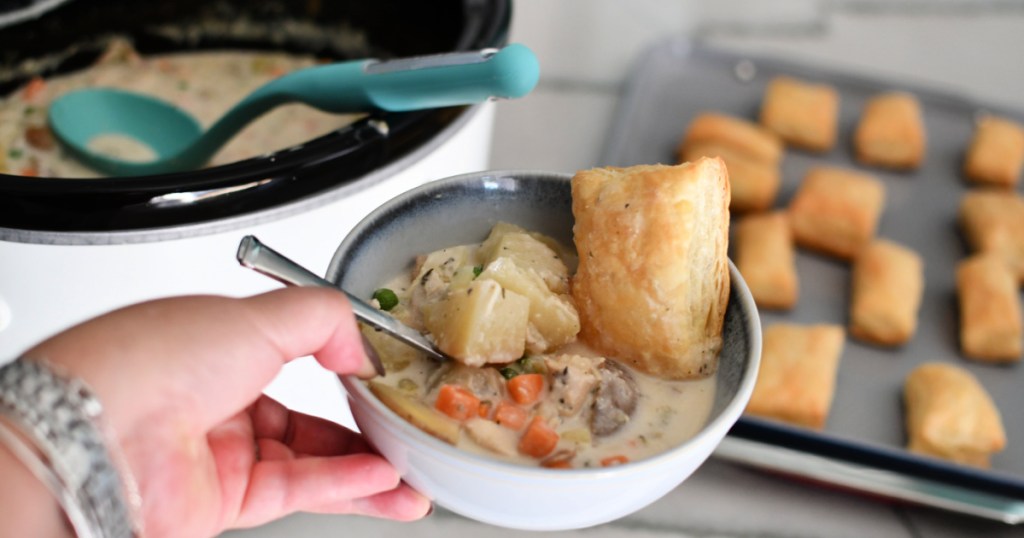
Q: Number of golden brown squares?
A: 12